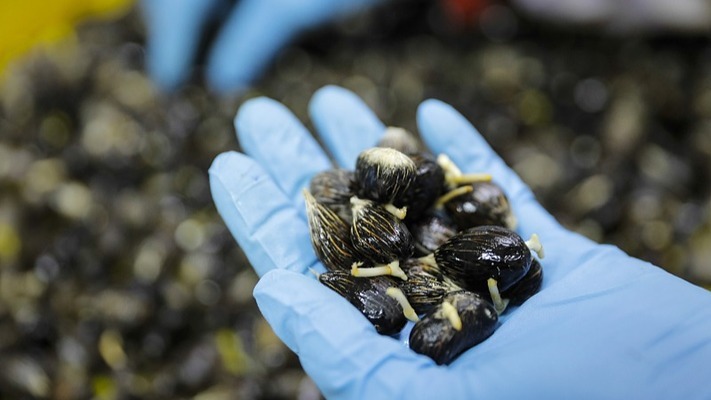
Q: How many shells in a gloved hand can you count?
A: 13